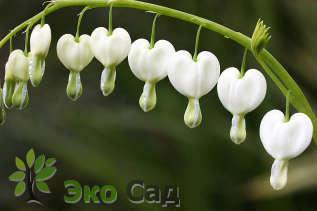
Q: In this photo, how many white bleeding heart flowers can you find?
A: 9